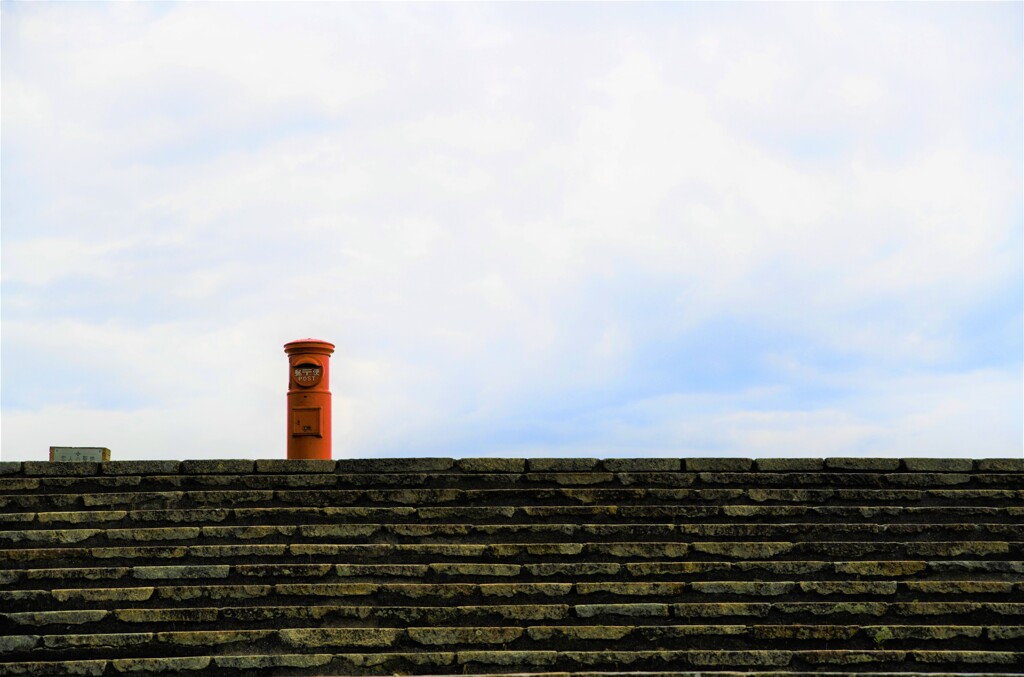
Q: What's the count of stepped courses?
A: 11